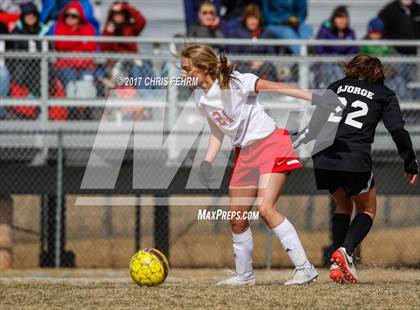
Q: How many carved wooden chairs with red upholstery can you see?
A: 0